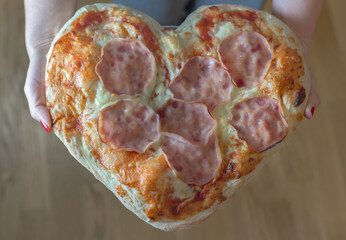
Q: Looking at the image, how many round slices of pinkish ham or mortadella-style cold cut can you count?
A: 7